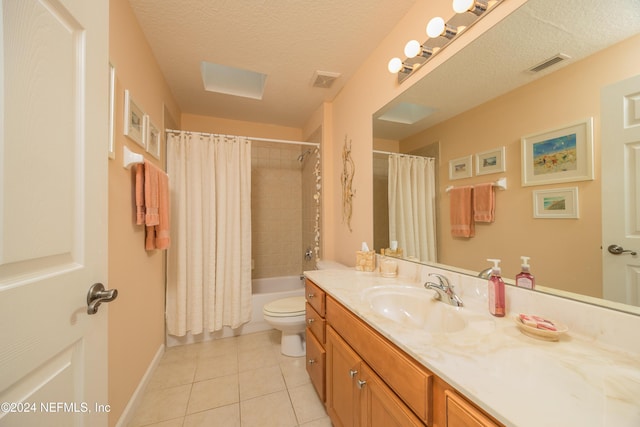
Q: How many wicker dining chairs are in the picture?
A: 0